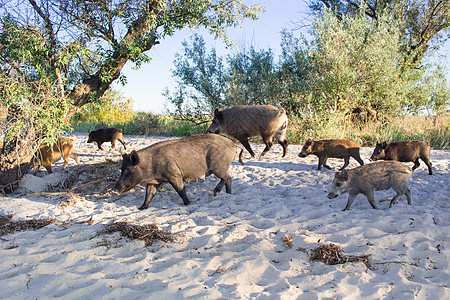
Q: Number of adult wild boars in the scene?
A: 2